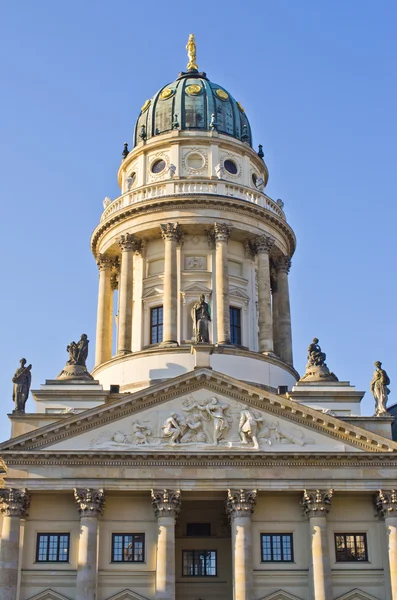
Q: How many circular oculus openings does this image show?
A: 5